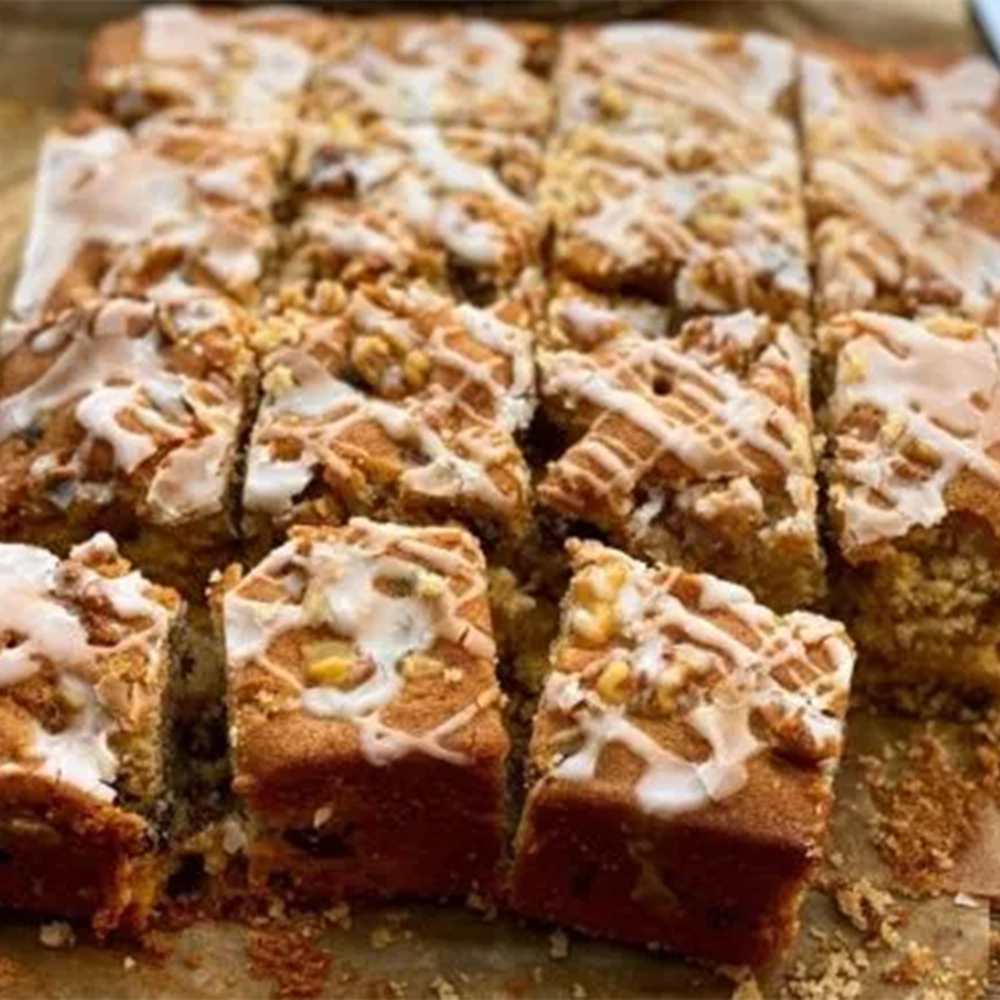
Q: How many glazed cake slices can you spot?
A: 15